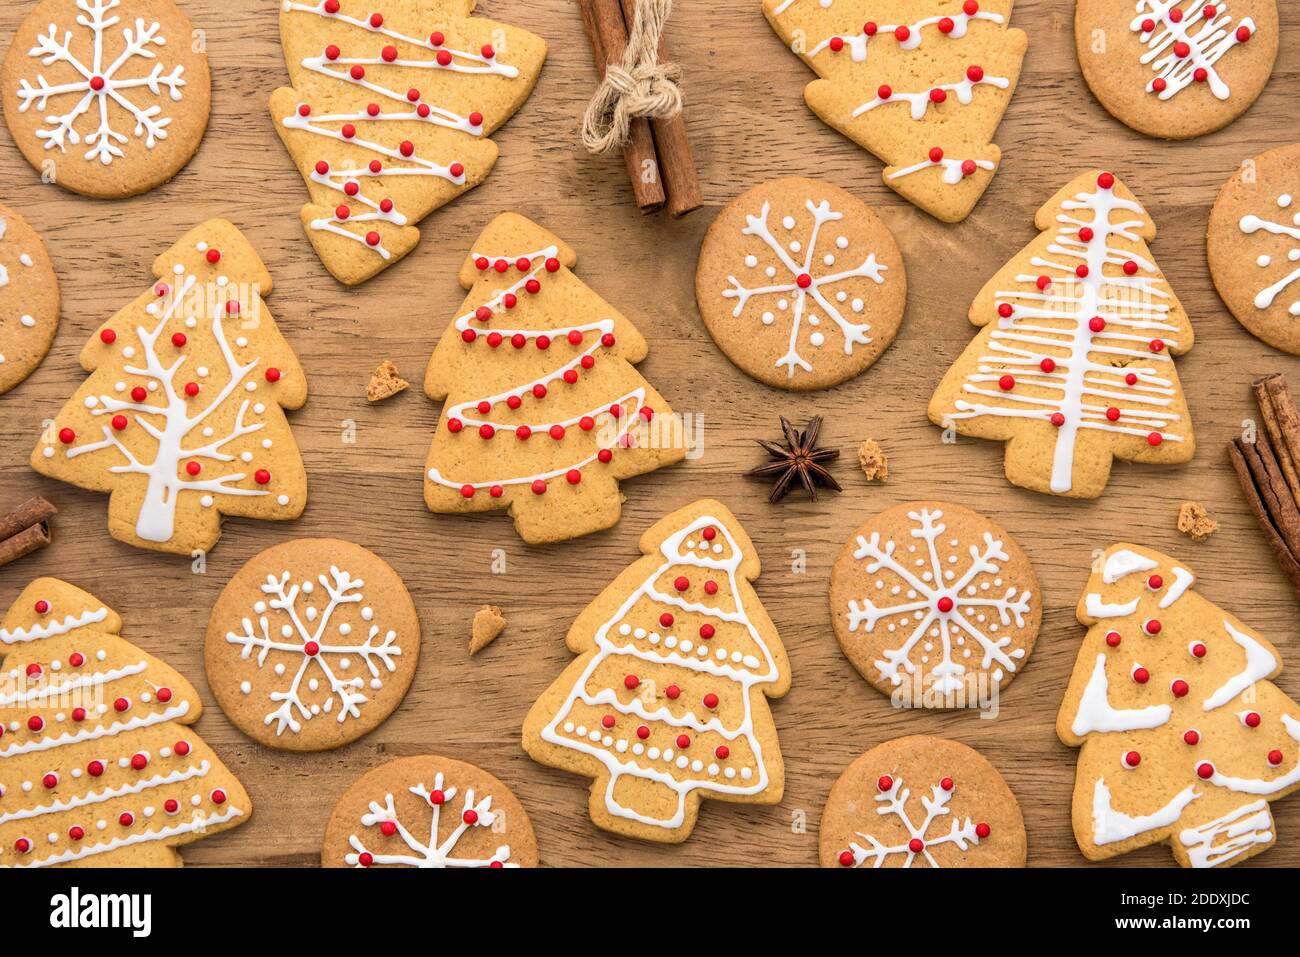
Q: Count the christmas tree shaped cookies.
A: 8